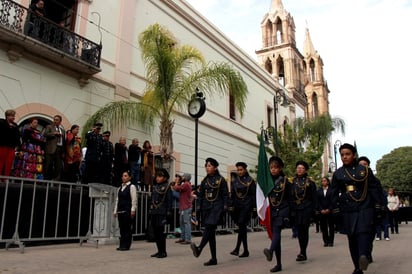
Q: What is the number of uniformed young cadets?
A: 7